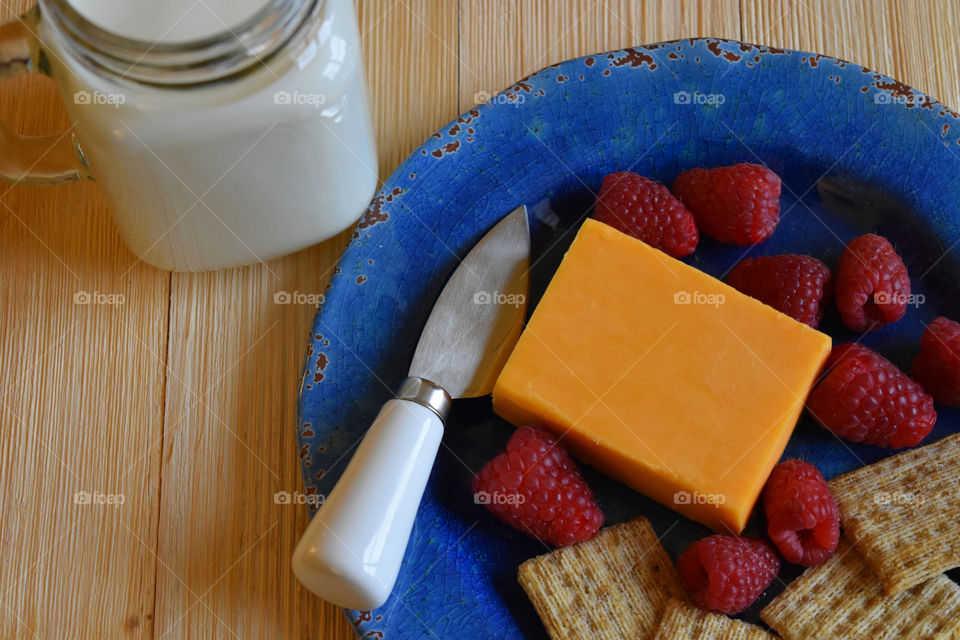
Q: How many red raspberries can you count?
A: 9